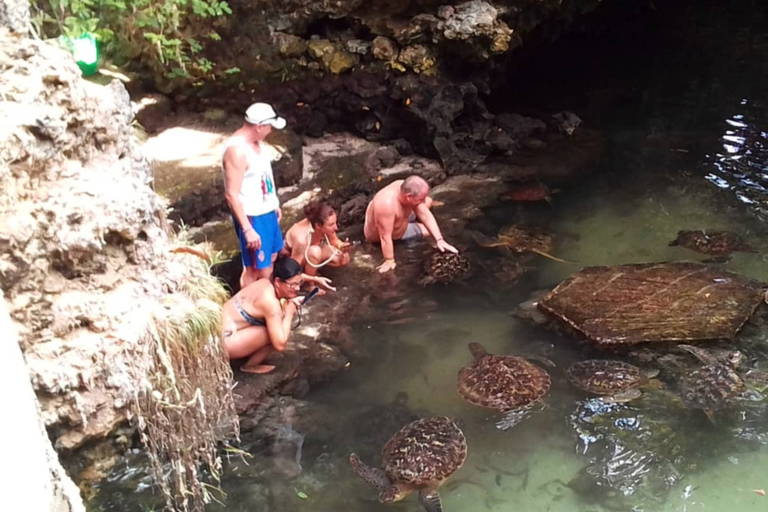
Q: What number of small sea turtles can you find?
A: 8